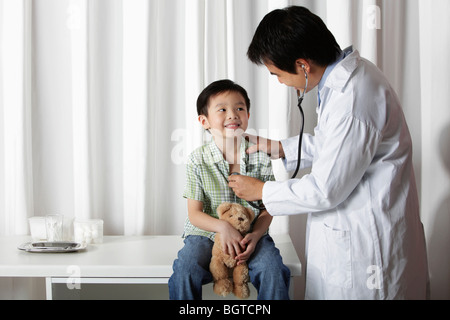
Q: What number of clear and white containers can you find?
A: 3